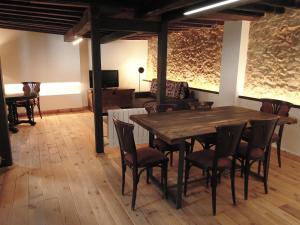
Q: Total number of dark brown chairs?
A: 7